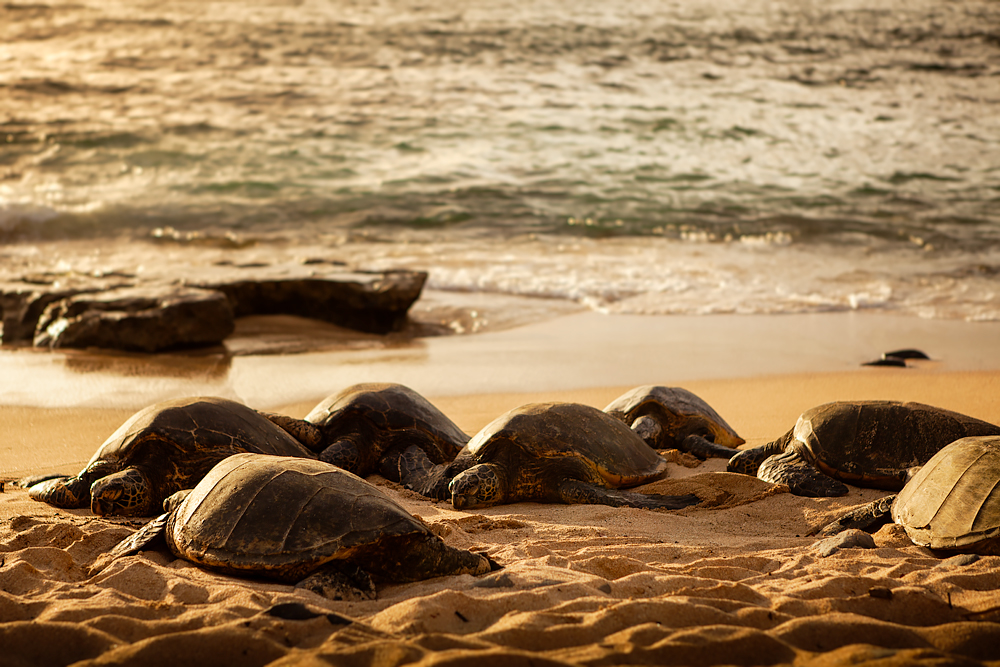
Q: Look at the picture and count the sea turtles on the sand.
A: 7